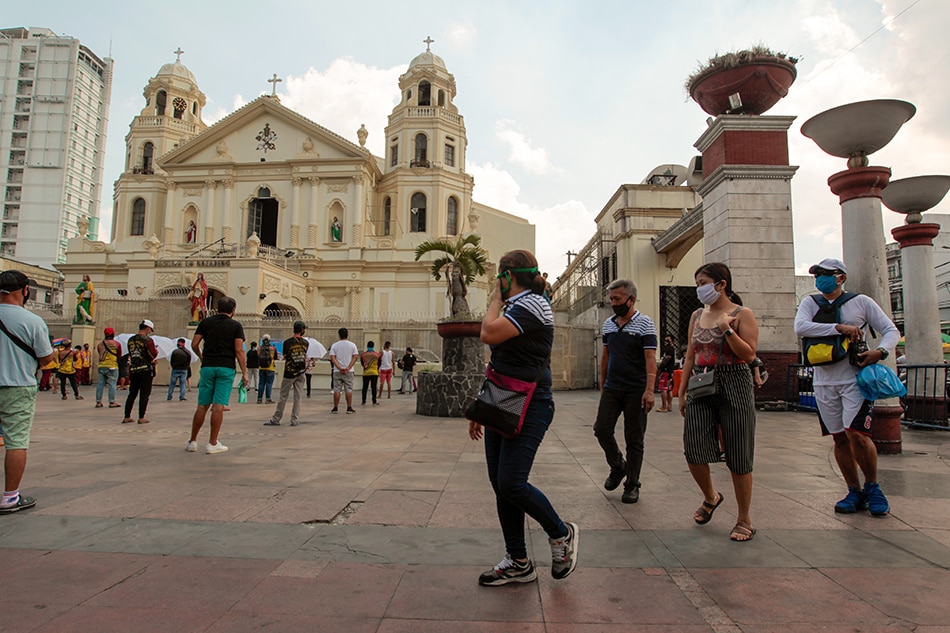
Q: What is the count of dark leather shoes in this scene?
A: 2